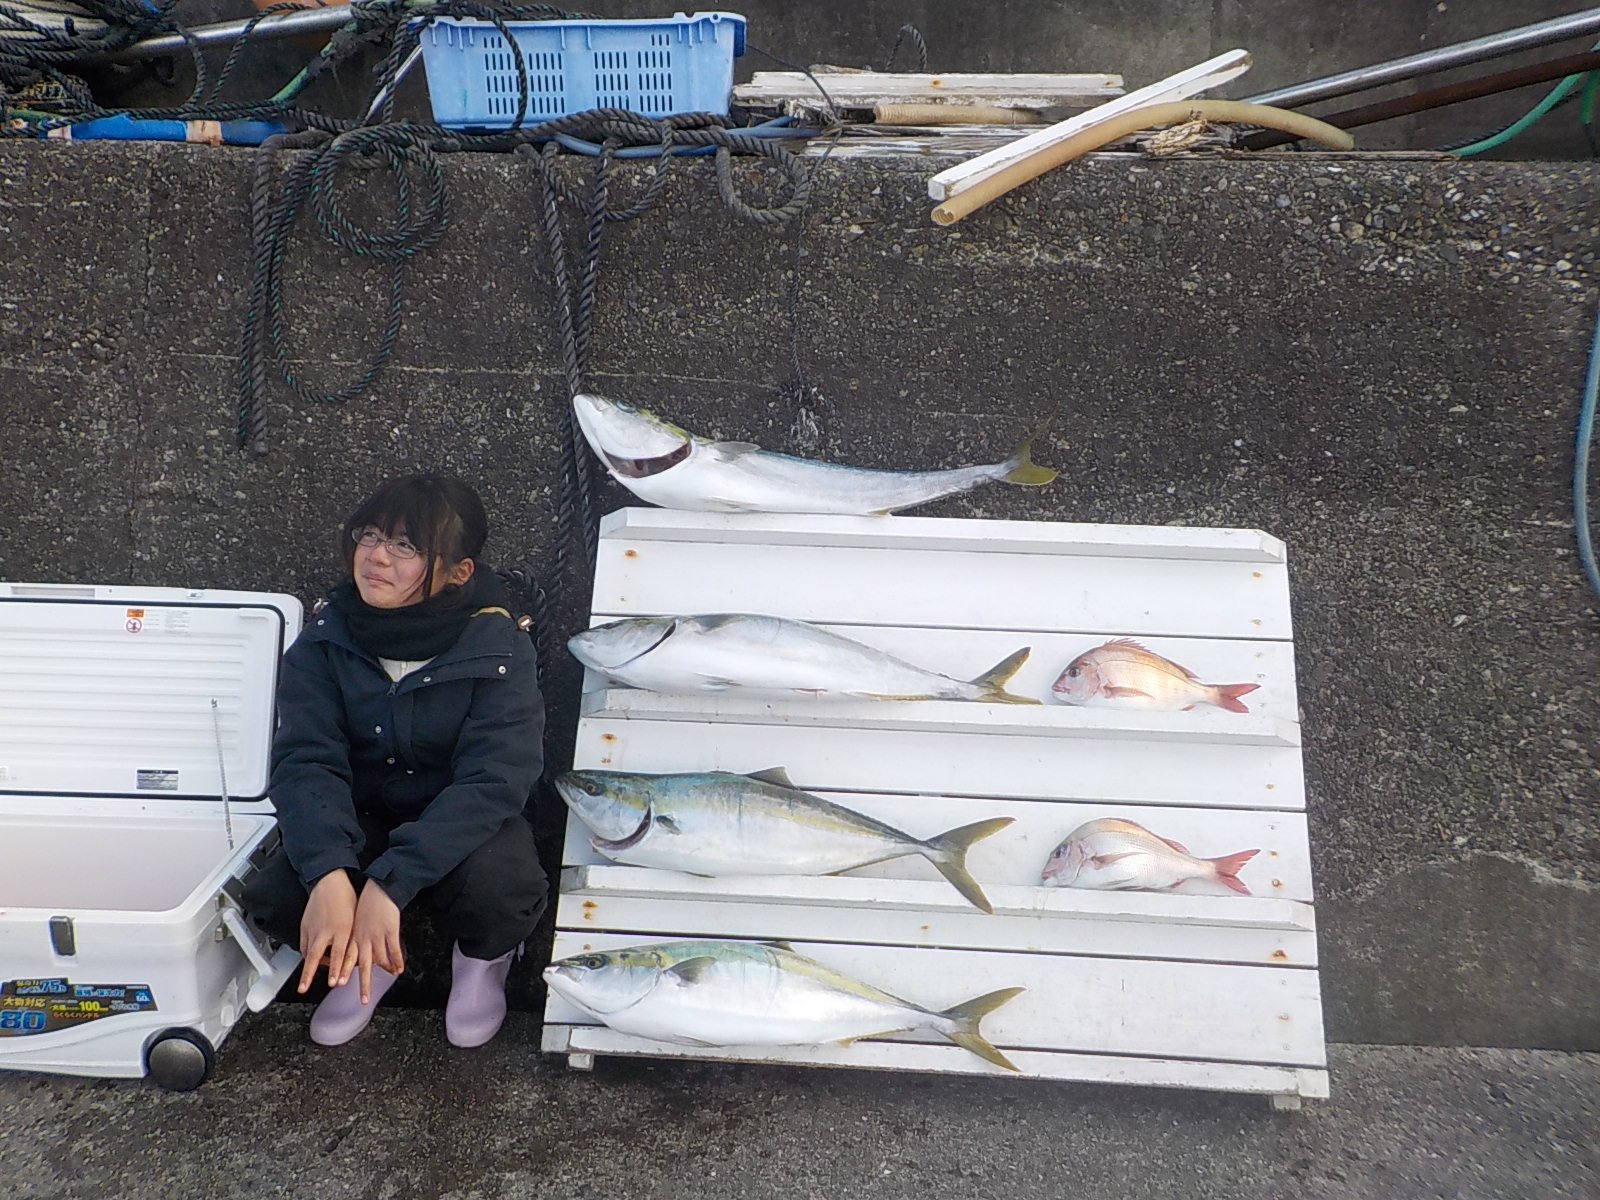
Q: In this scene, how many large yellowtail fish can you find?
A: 4